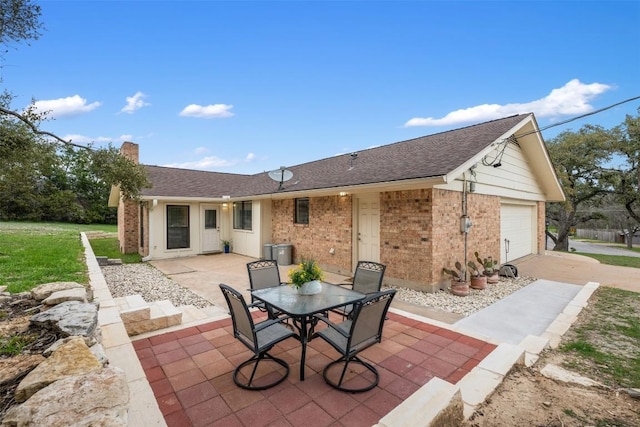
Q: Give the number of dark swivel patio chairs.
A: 4